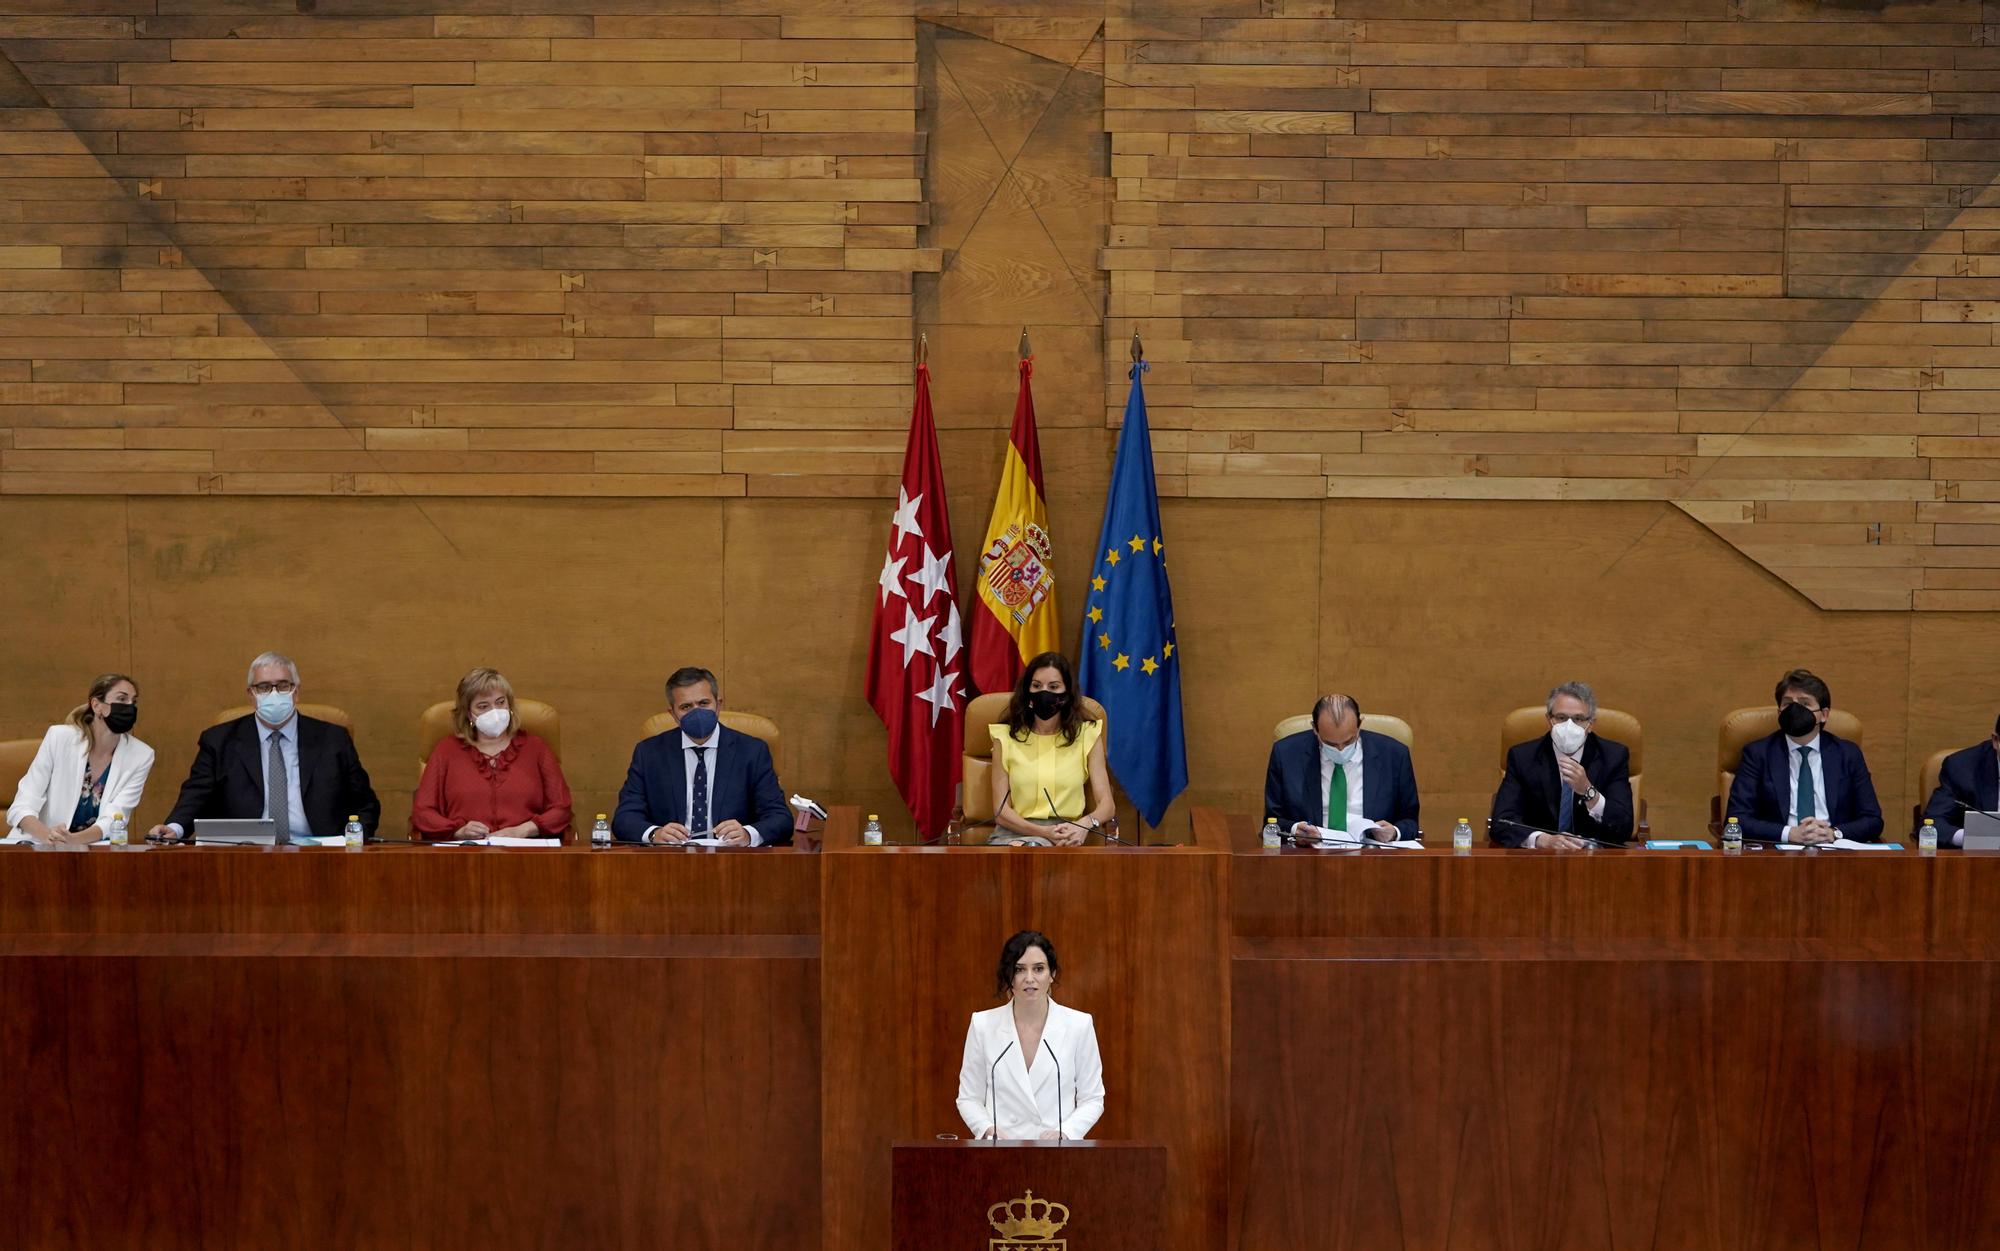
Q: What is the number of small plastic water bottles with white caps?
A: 0